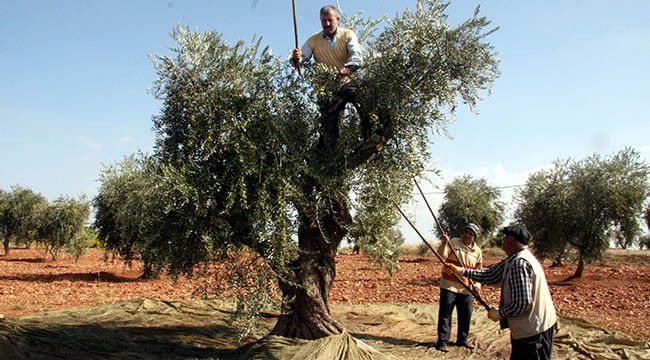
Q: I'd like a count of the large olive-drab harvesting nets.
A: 1